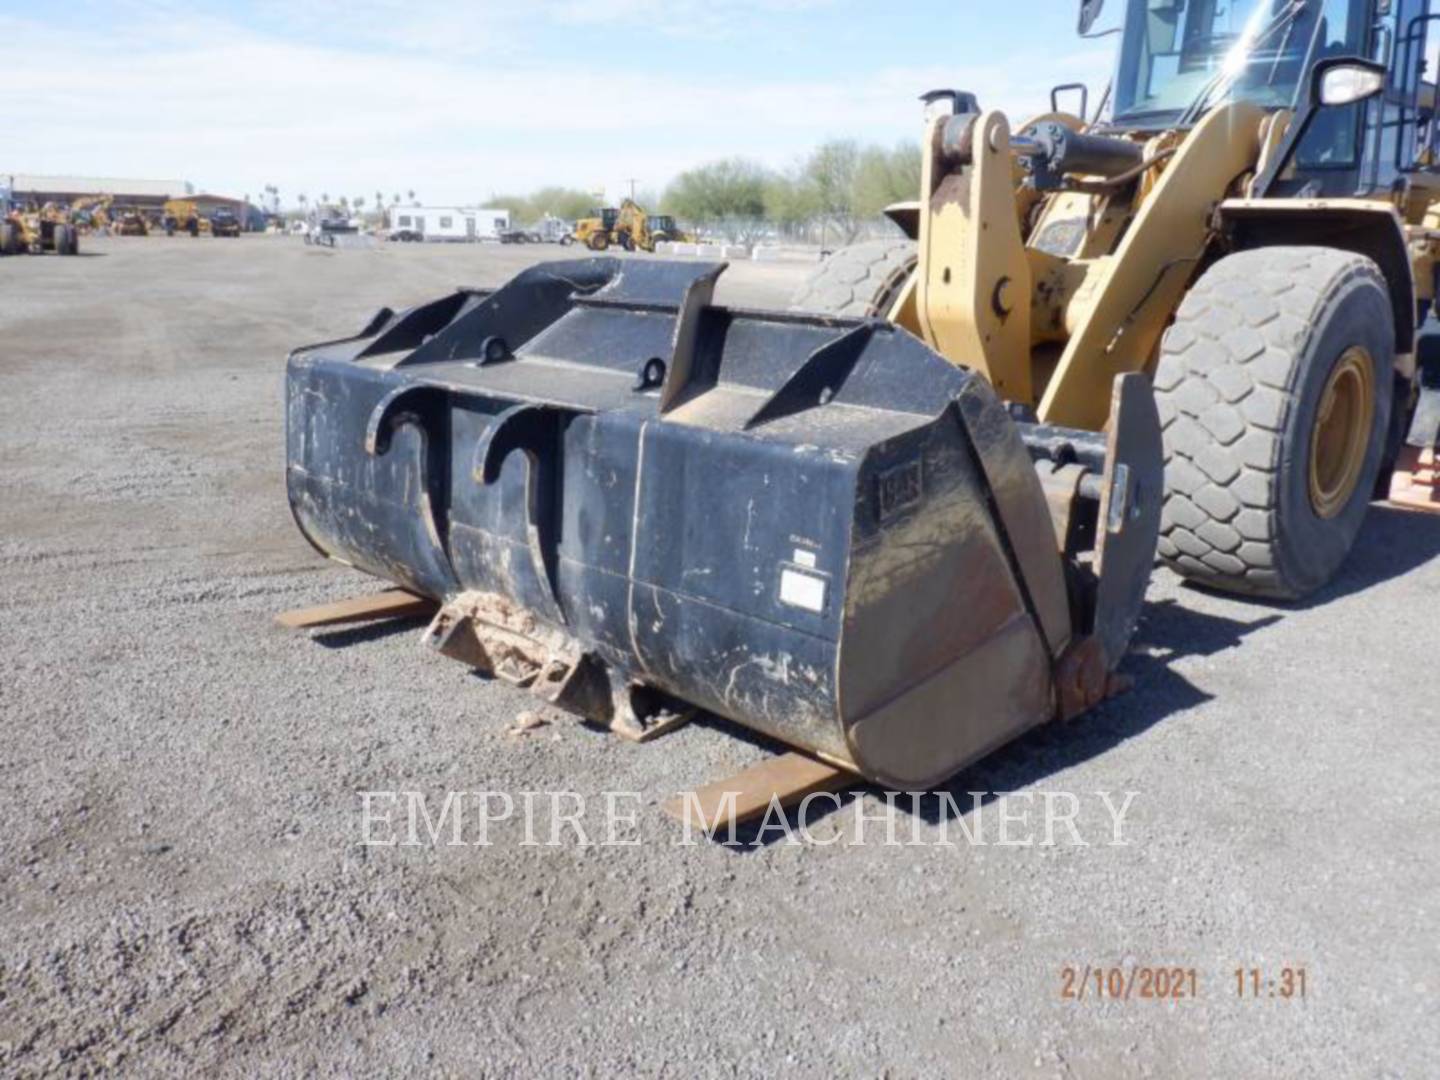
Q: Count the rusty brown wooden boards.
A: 2